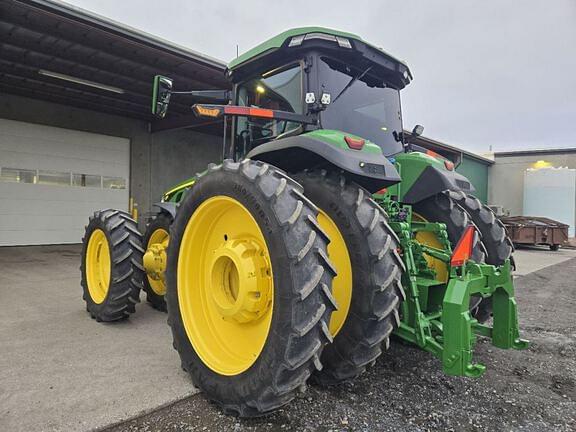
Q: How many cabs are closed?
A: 1